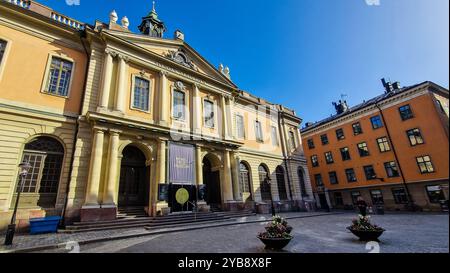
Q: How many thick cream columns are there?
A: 12